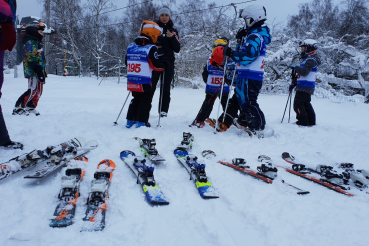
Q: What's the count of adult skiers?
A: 1